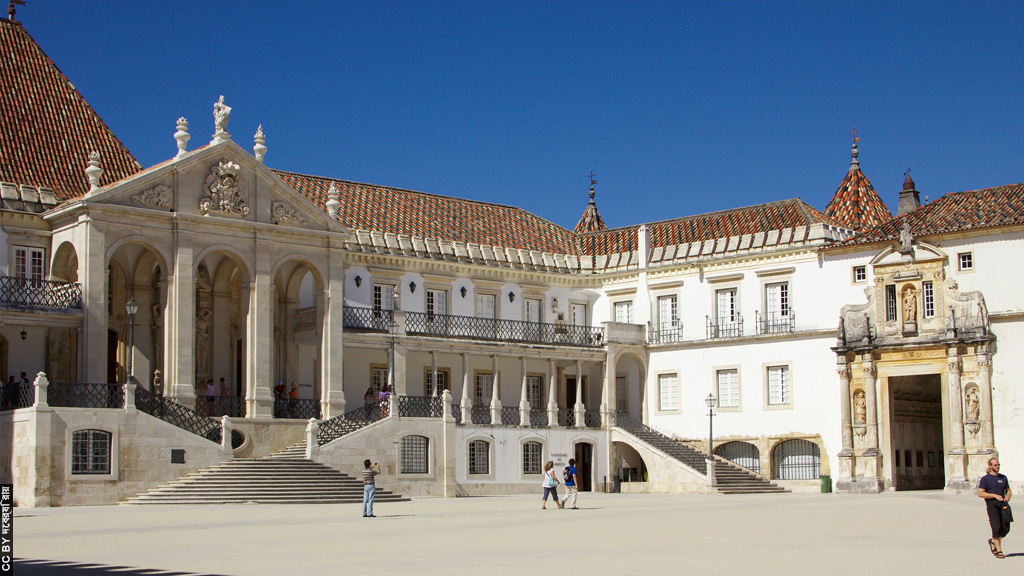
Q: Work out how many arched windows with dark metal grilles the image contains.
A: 6